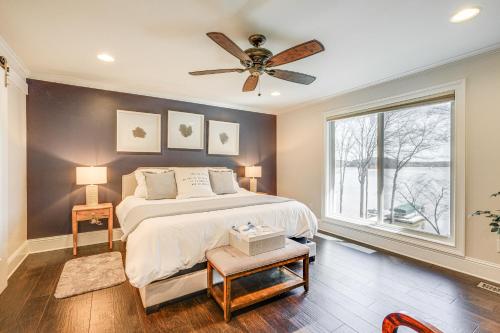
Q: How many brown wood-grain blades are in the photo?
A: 5